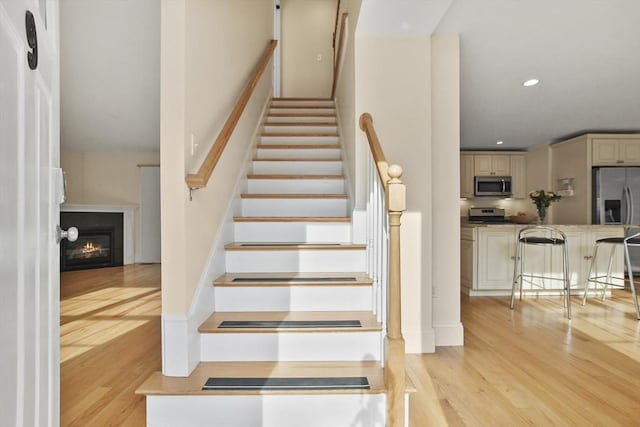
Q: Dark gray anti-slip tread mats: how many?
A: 4